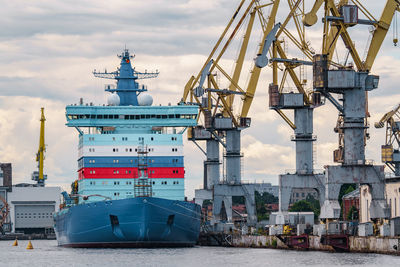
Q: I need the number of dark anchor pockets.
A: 2